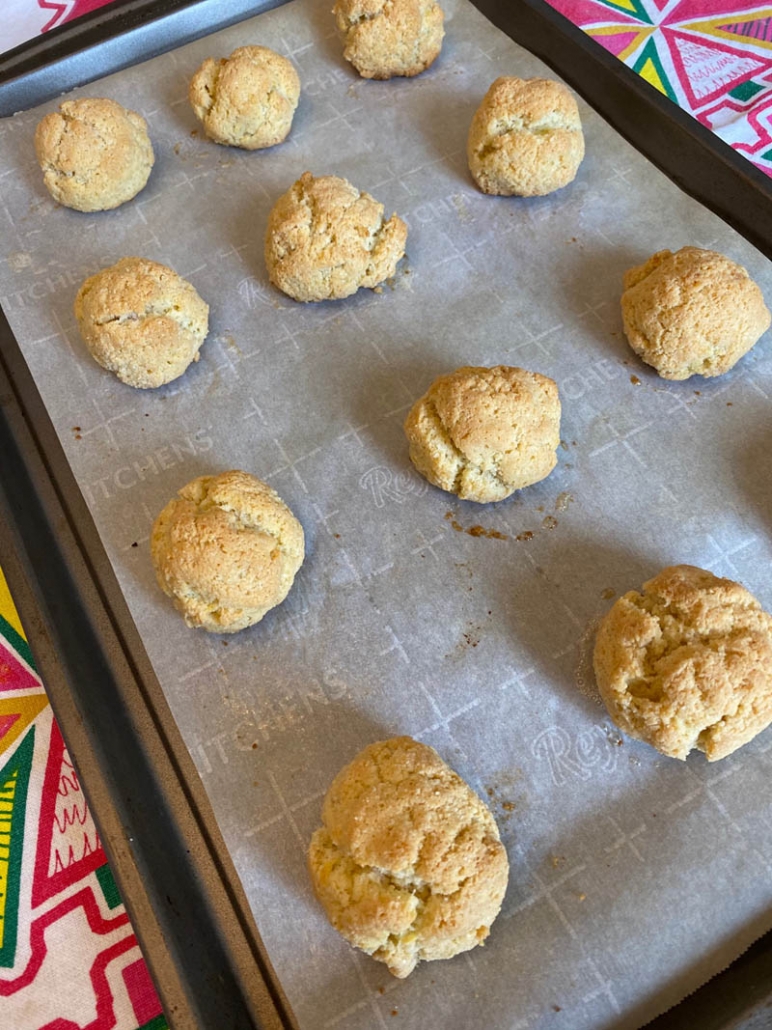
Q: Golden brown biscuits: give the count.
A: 11